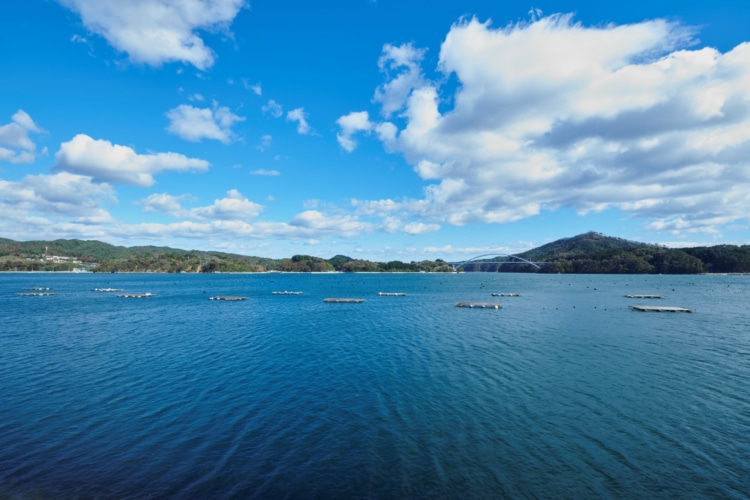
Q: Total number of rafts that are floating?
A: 12